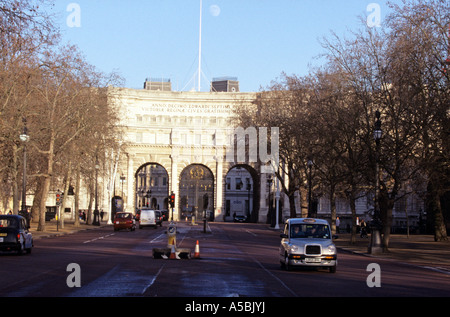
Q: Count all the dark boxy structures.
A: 2